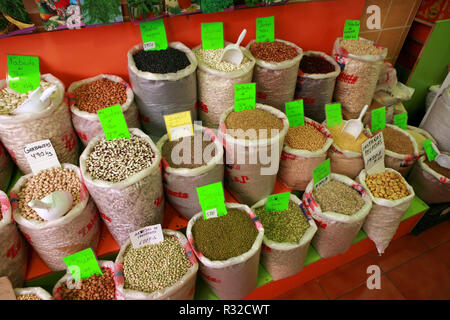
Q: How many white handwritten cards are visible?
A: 3